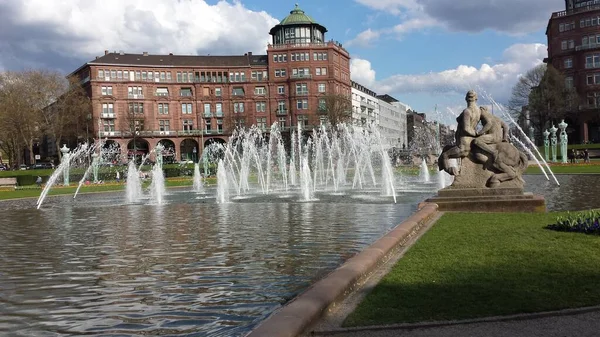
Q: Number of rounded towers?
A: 1